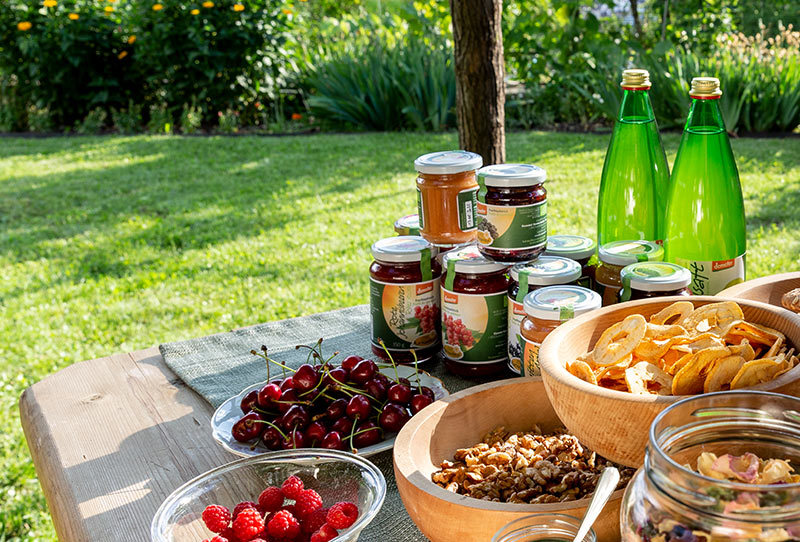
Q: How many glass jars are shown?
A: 12